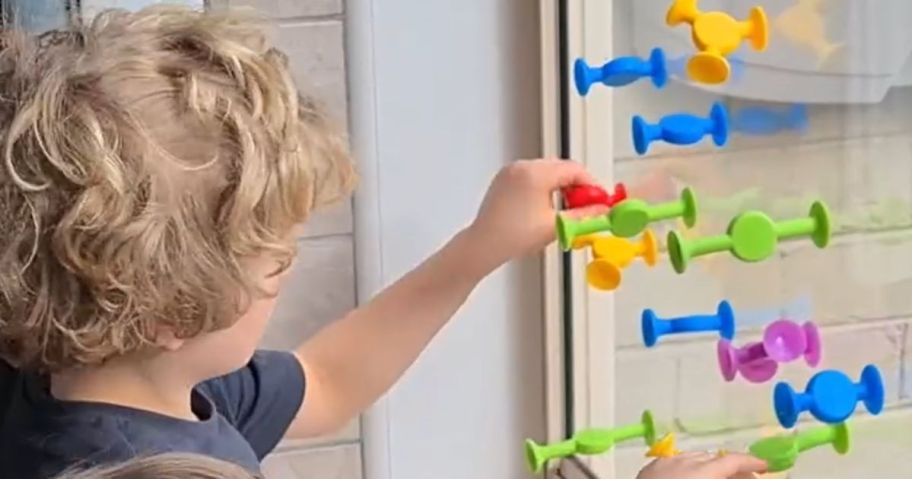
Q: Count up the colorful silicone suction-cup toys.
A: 13